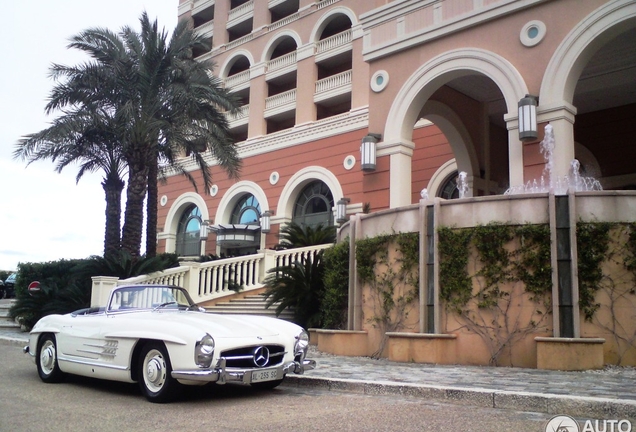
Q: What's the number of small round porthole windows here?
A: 6